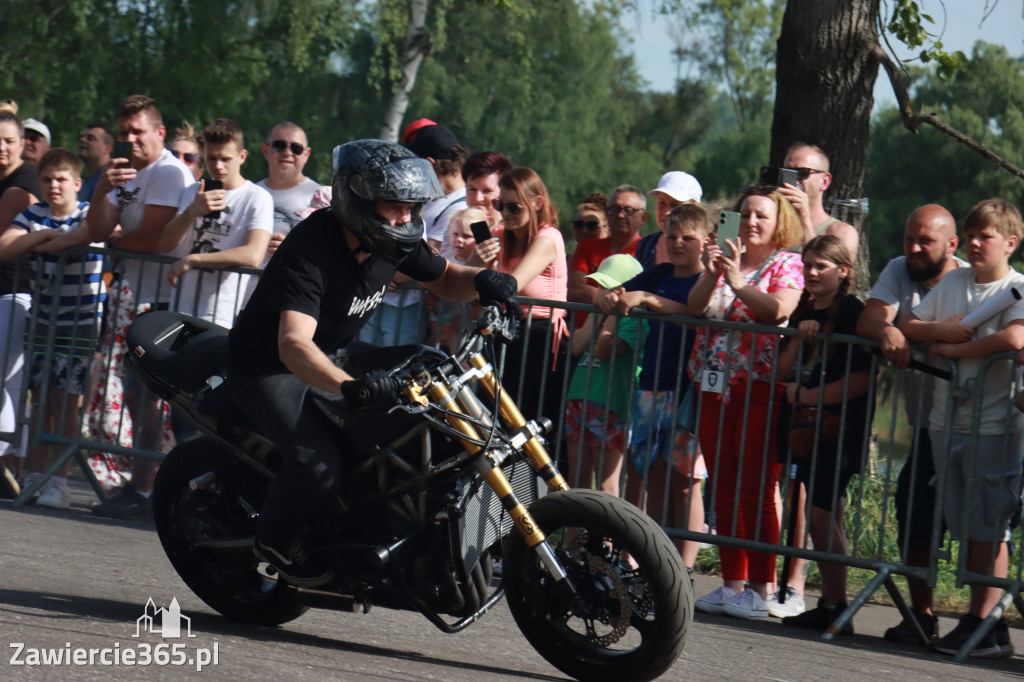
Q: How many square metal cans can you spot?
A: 0